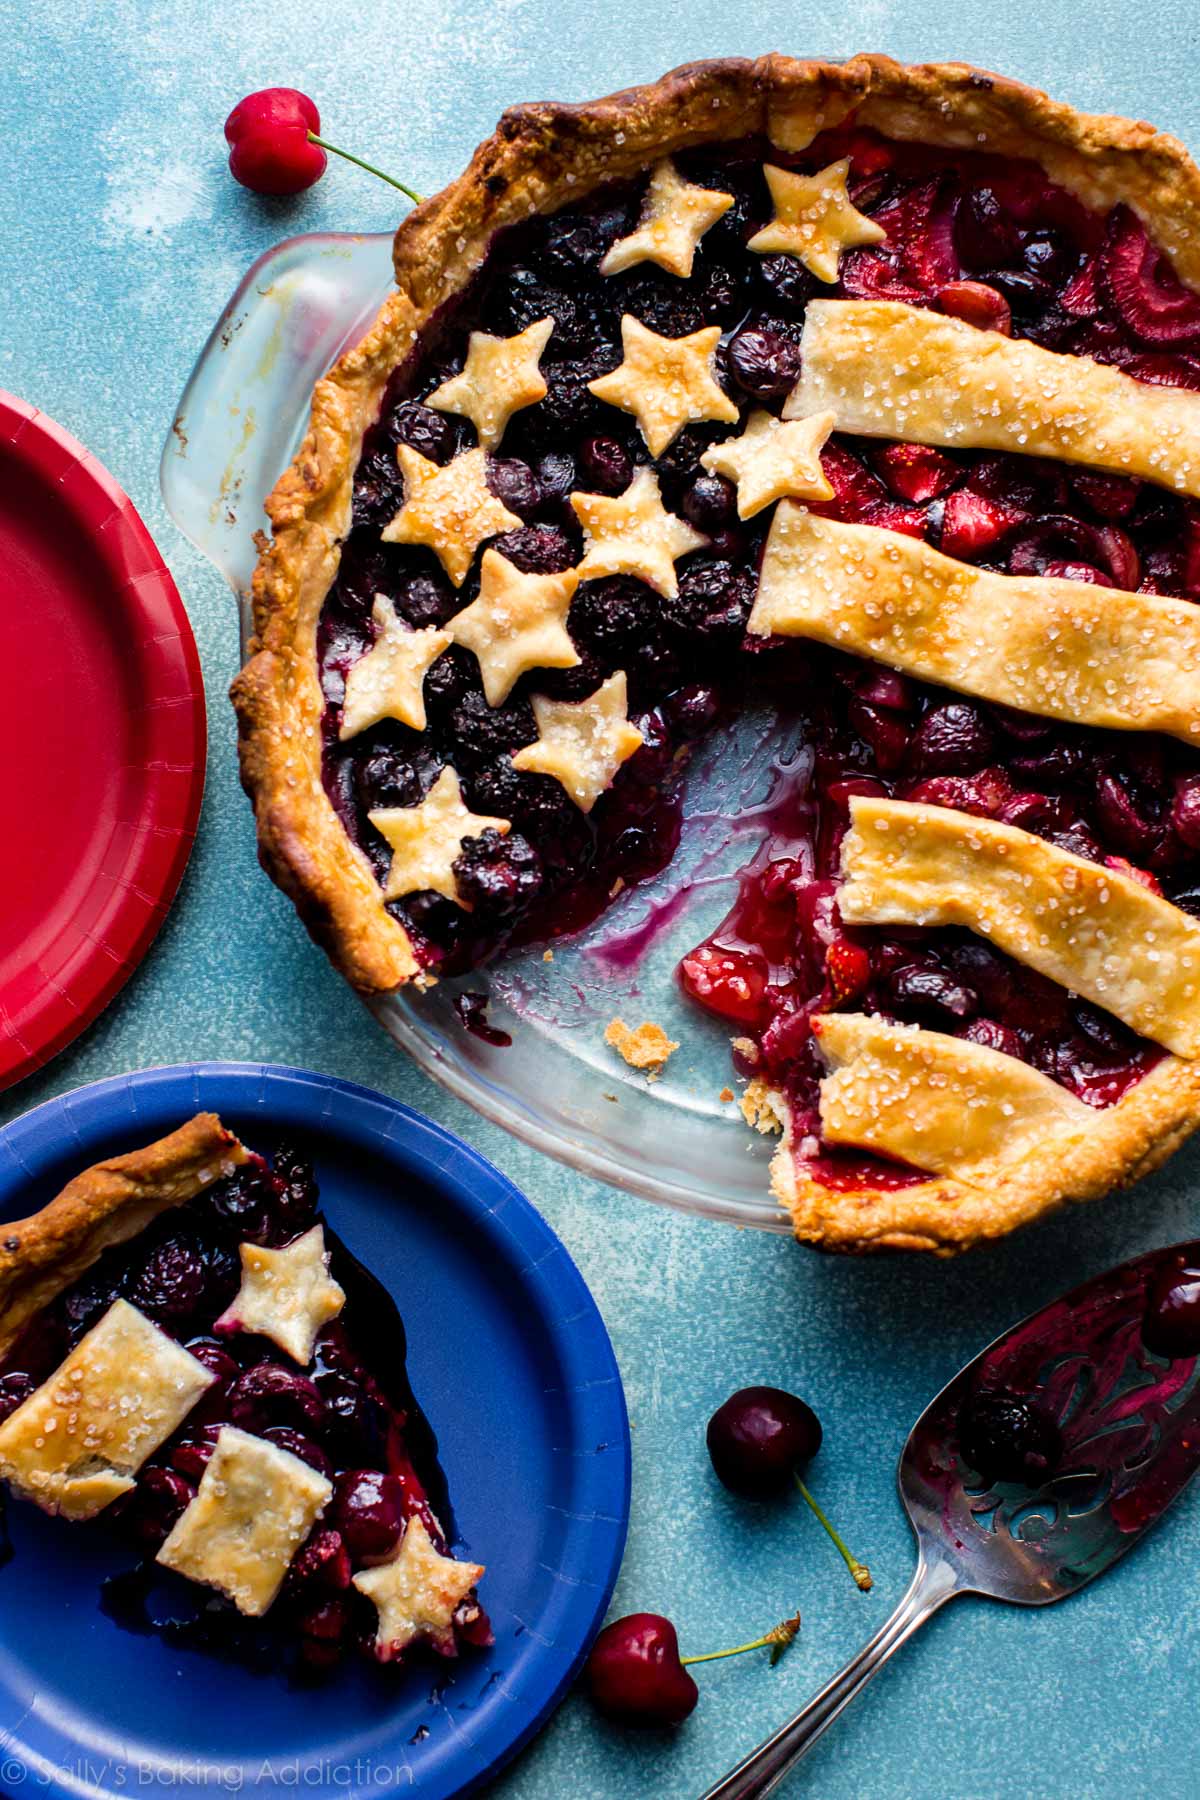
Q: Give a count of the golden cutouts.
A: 13